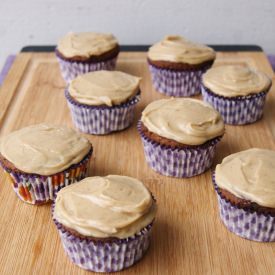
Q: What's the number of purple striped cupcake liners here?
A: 7